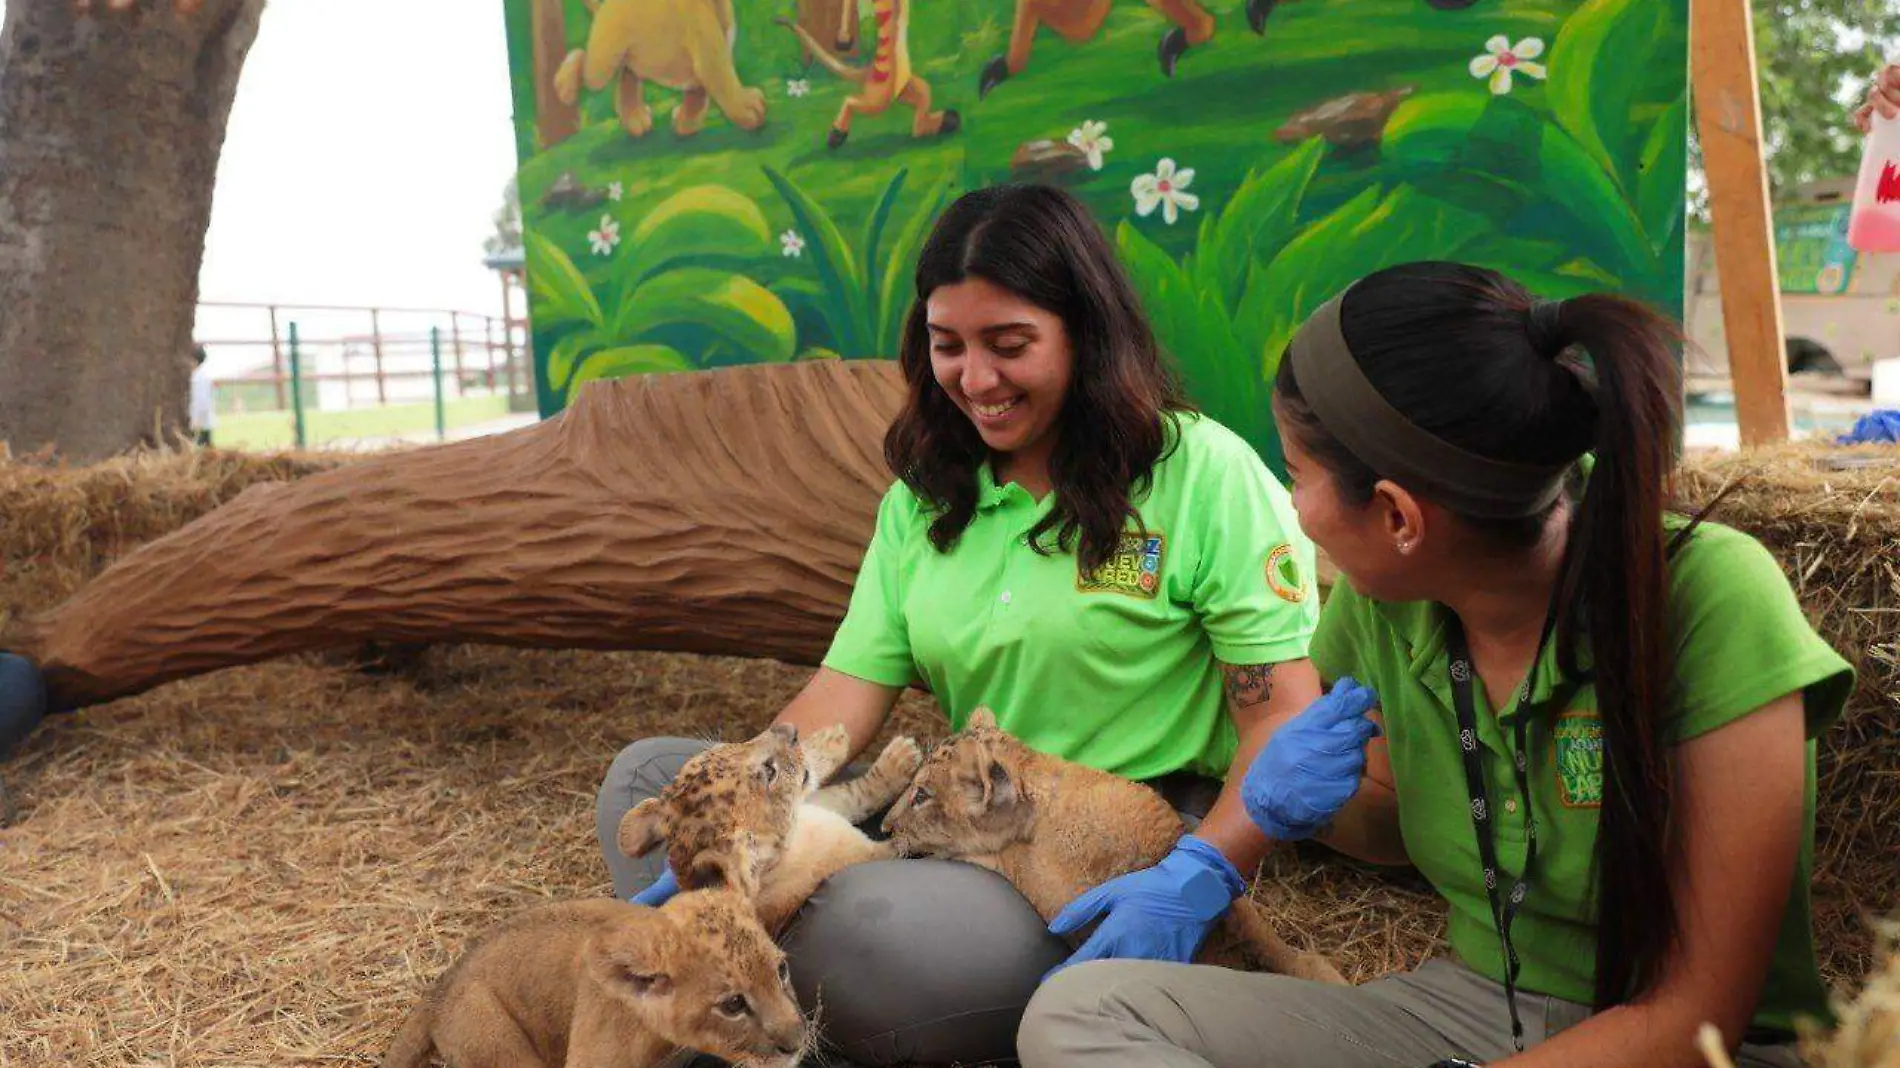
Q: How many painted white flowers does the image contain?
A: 7